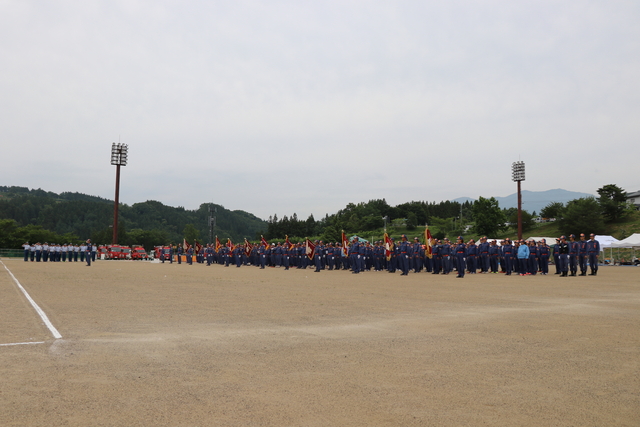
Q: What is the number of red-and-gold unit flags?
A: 11